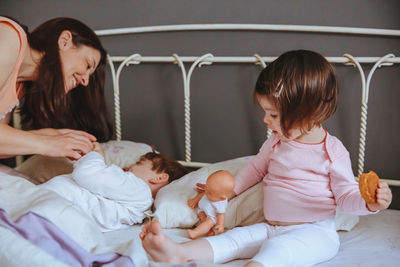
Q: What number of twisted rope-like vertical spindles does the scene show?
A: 4